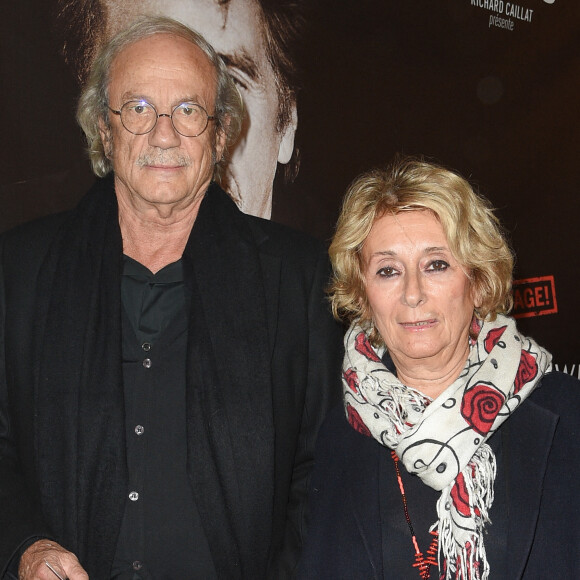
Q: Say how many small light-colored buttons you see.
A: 5